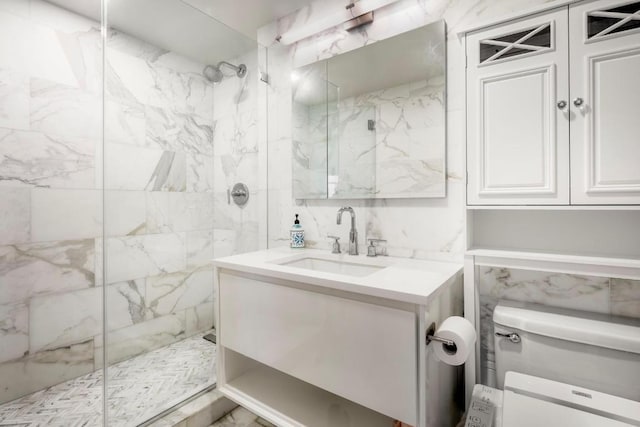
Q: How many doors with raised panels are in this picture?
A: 2